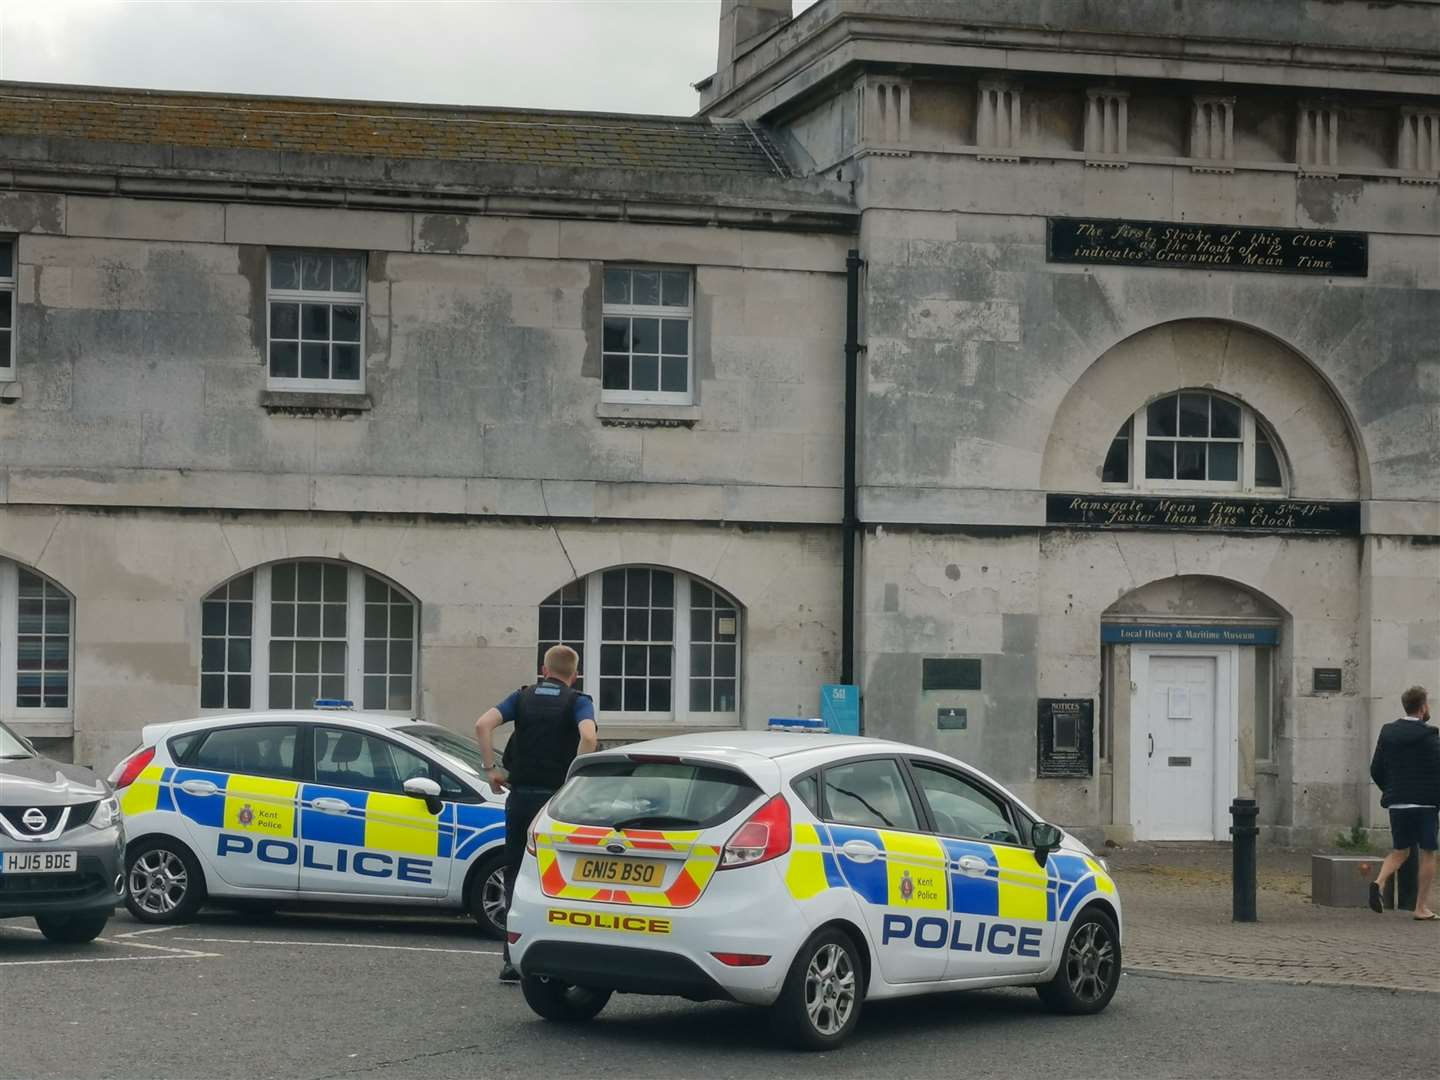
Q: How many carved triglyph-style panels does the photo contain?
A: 6